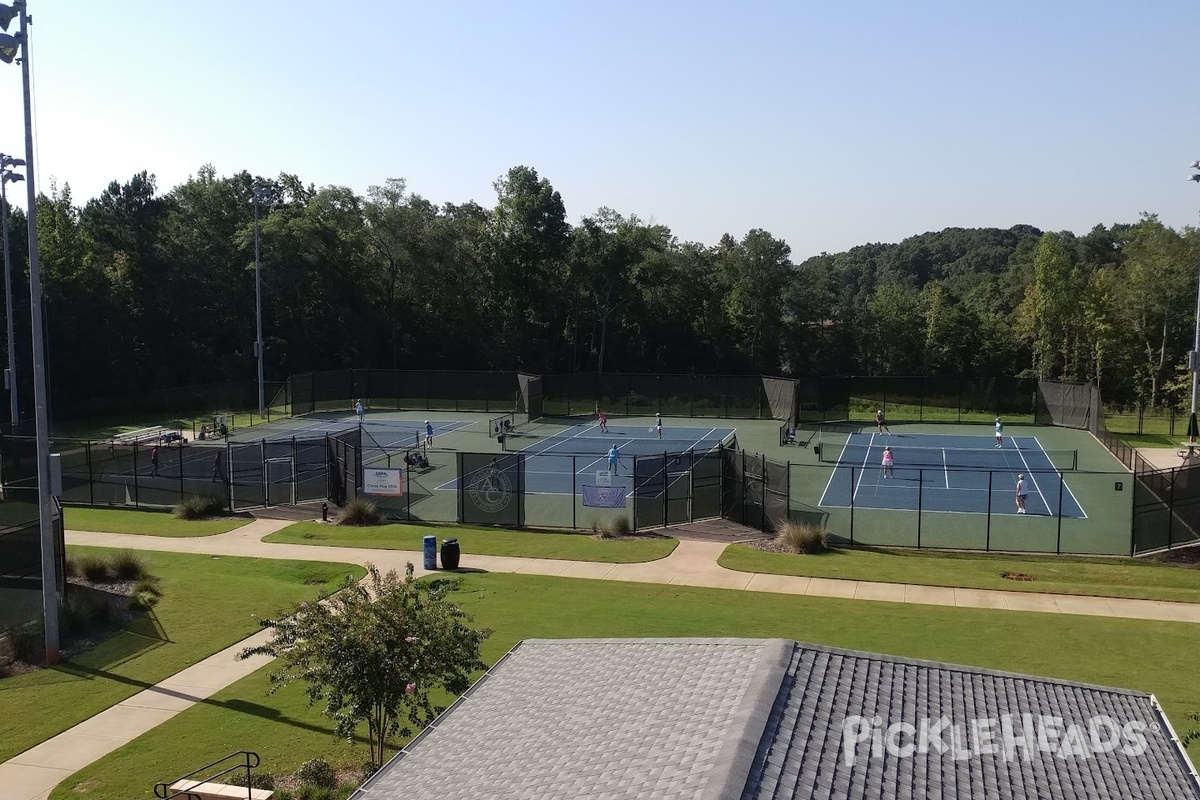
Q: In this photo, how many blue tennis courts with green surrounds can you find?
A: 3